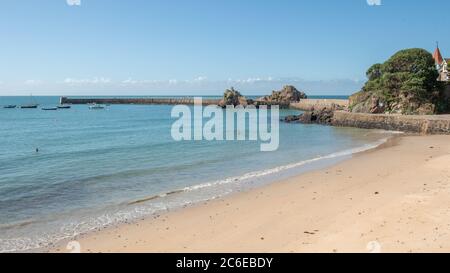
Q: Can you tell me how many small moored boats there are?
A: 5